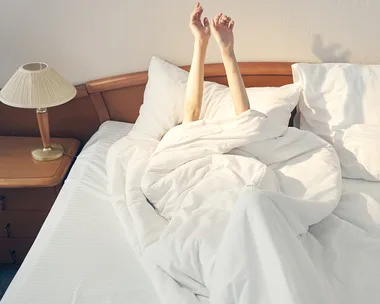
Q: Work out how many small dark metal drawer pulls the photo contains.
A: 3